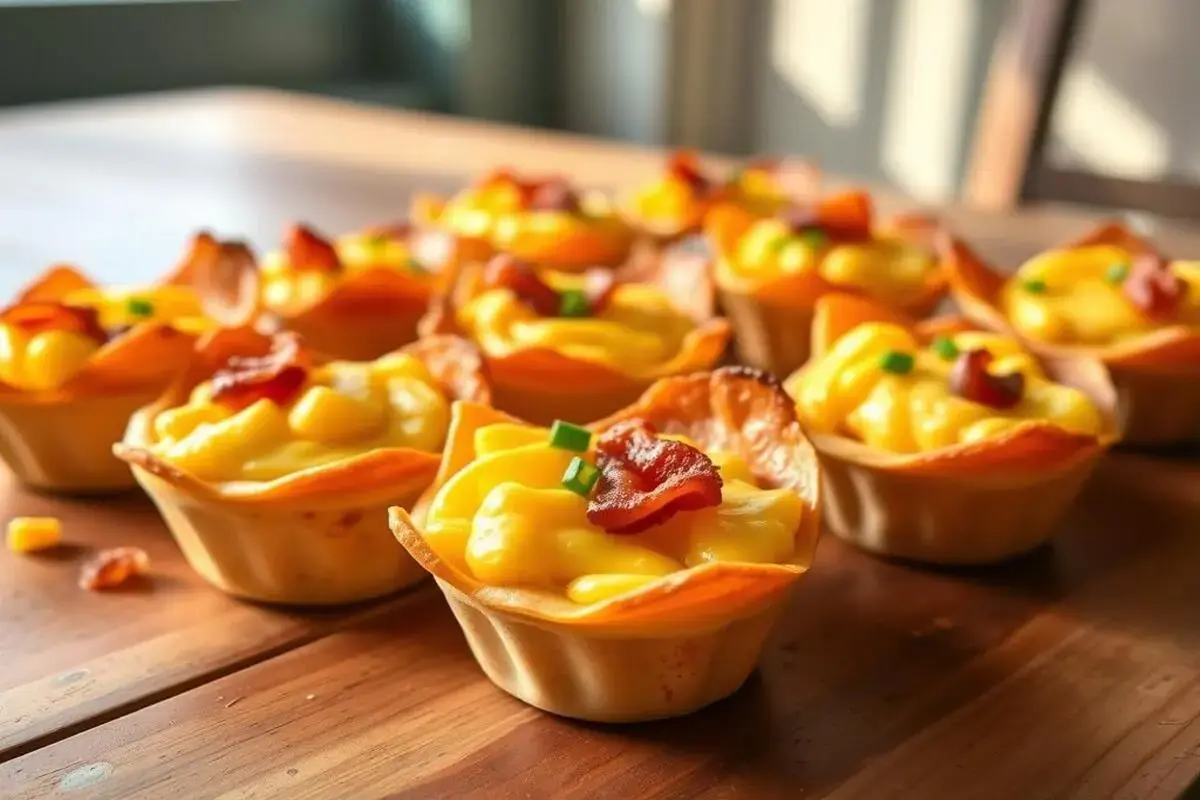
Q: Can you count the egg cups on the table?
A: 10